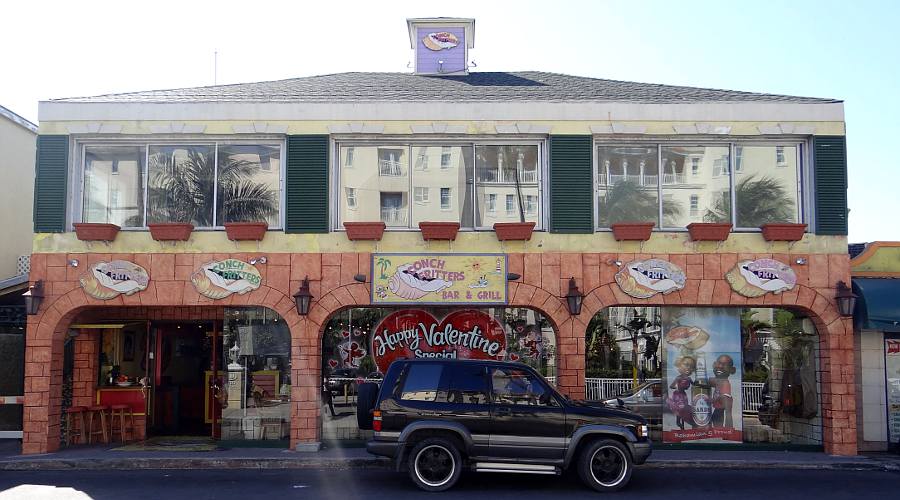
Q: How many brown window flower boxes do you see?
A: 9